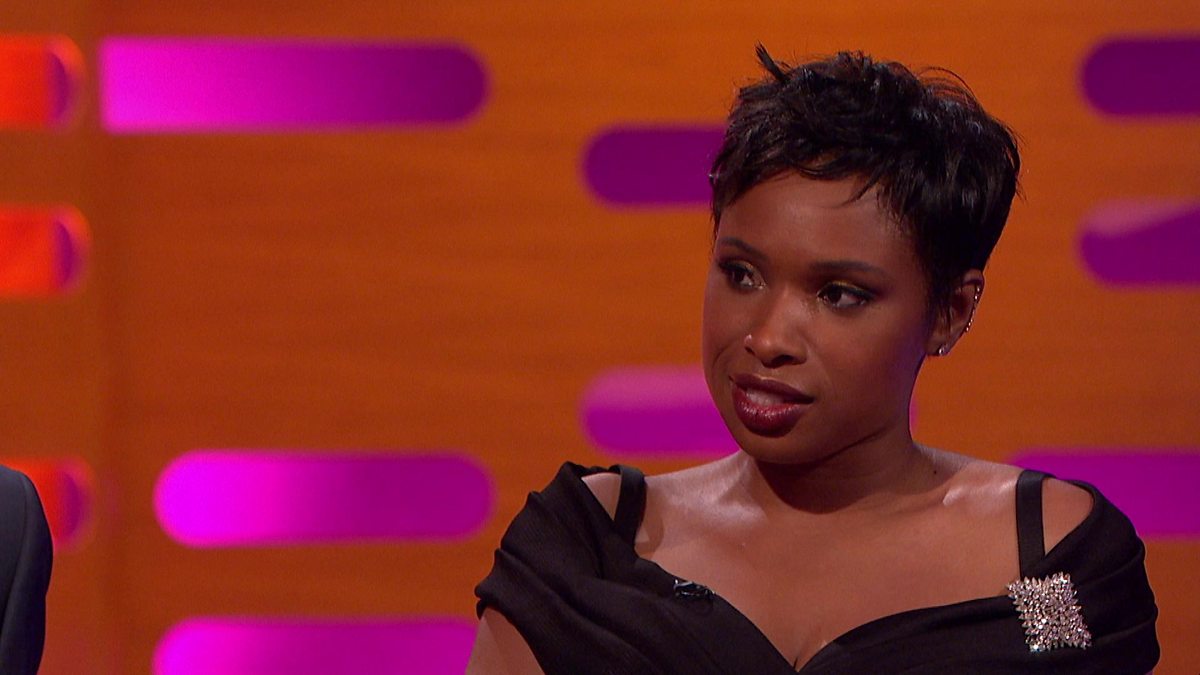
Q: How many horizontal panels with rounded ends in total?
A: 11